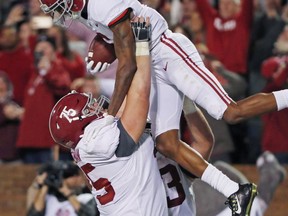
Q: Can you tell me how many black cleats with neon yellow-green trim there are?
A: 1